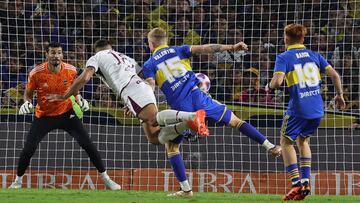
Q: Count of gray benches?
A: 0